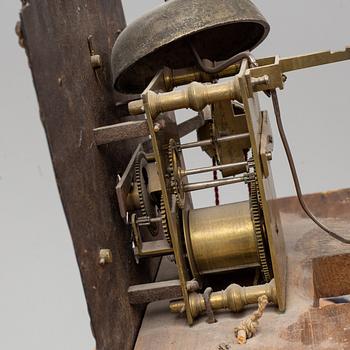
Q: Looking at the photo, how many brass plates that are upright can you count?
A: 2